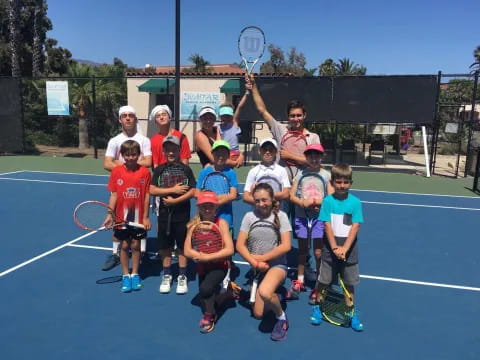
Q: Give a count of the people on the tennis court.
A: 13